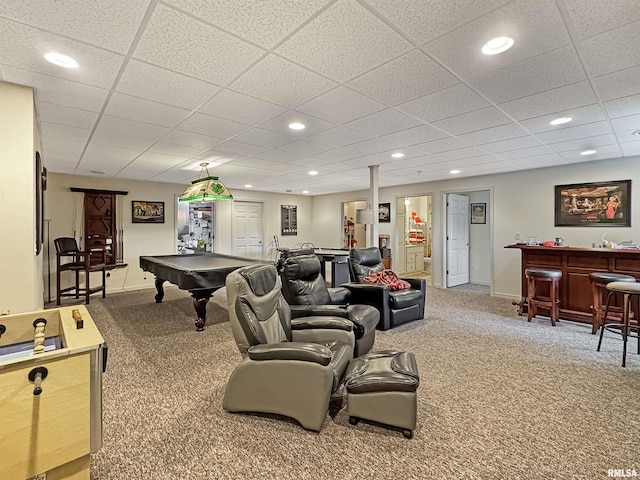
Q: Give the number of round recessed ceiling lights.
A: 10